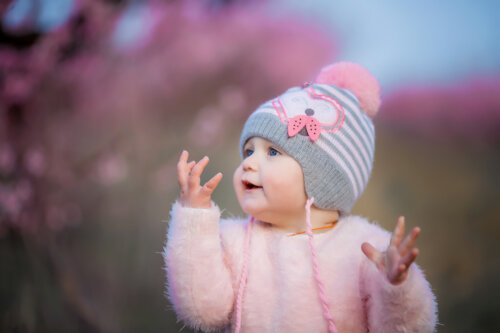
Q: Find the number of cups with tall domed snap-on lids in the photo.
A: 0